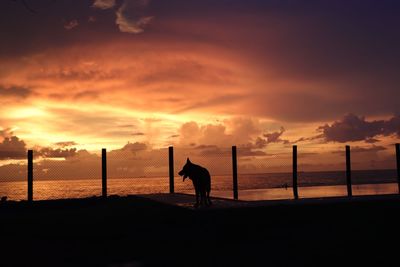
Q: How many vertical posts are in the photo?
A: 7